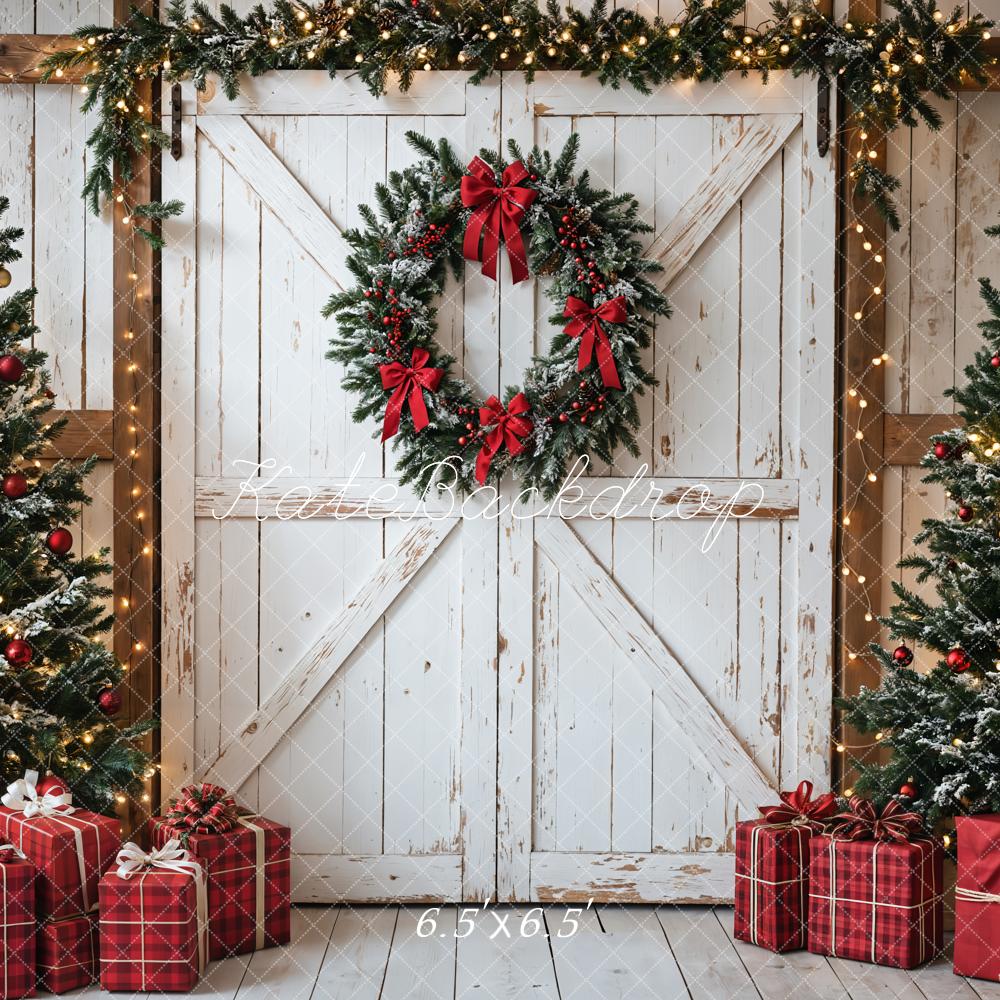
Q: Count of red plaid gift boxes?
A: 7